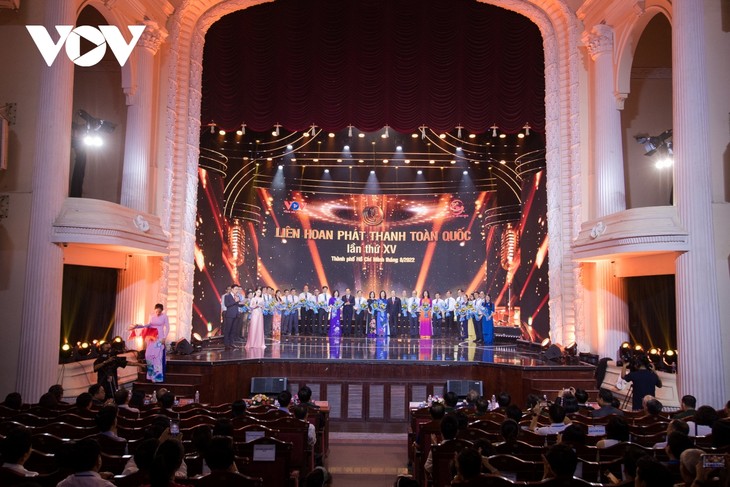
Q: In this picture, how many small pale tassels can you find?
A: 10